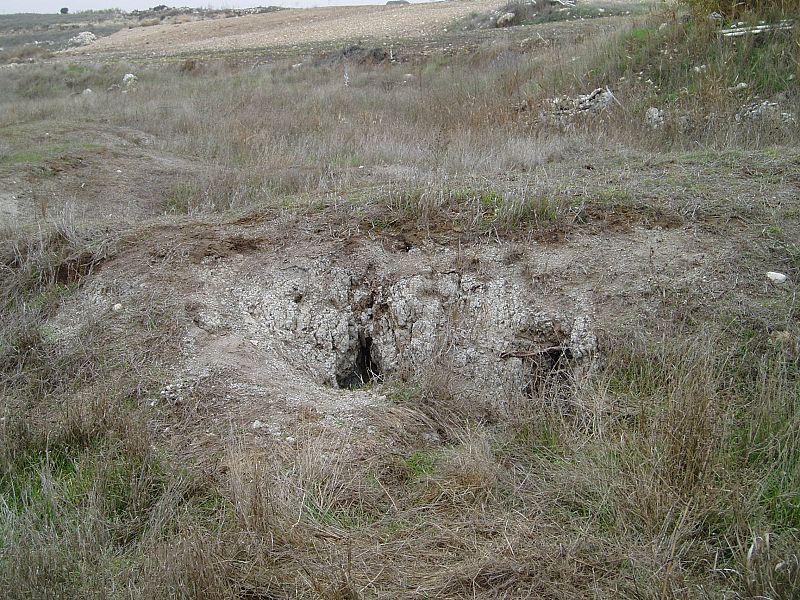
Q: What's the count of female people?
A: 0